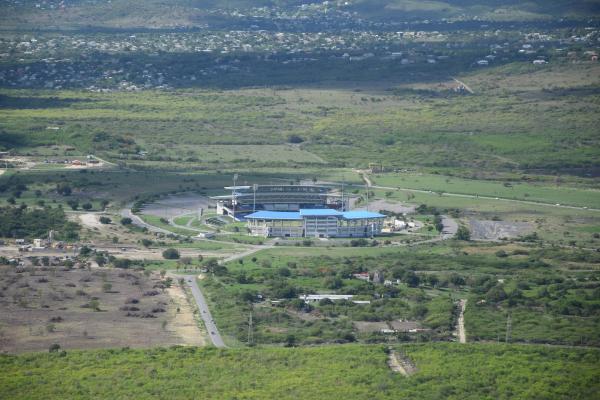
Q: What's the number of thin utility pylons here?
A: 2